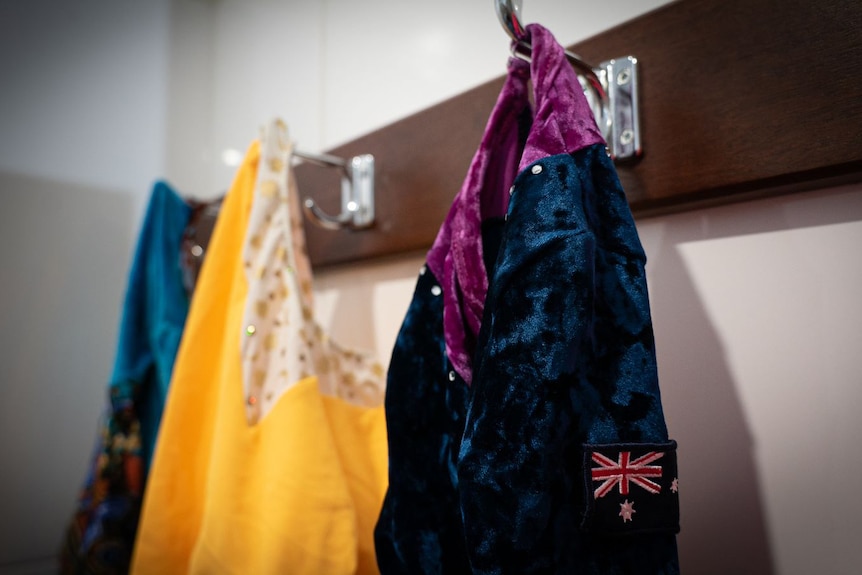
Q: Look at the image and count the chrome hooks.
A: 2